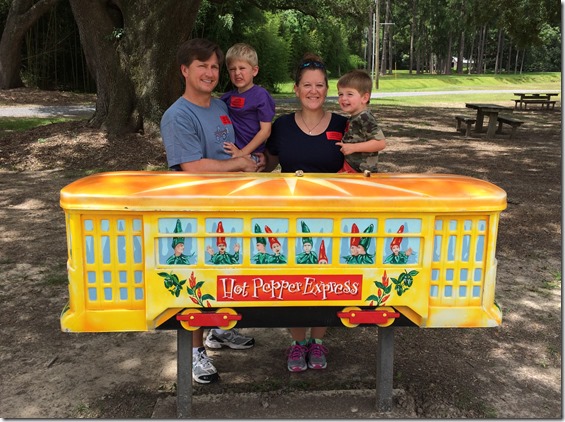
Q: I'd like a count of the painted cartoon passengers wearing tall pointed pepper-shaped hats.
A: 9